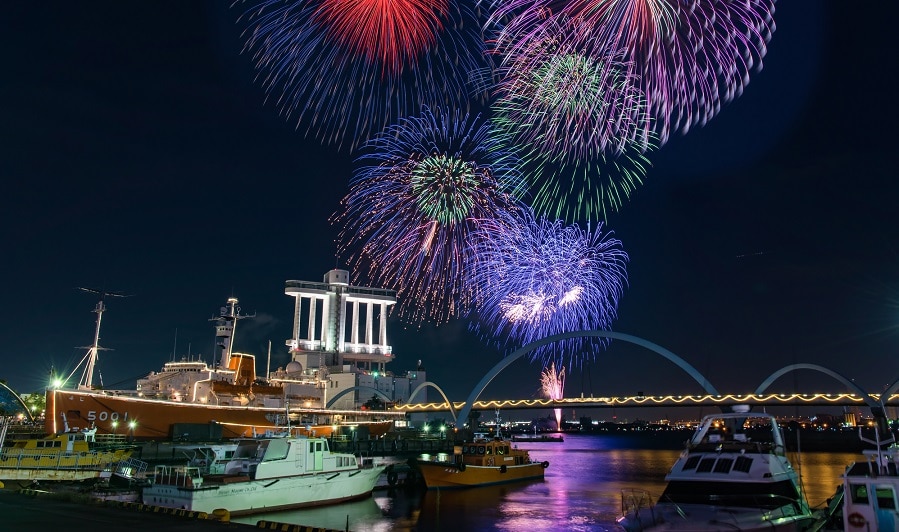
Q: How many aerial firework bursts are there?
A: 5